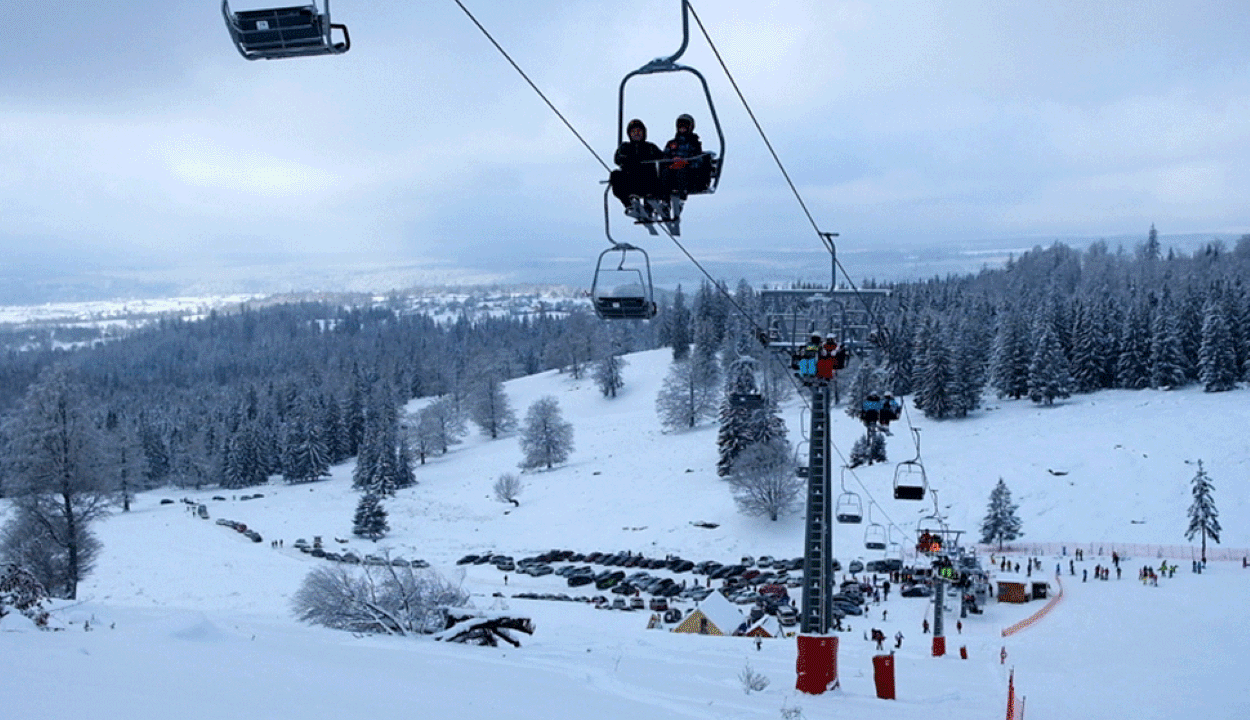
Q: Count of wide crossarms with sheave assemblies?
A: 2